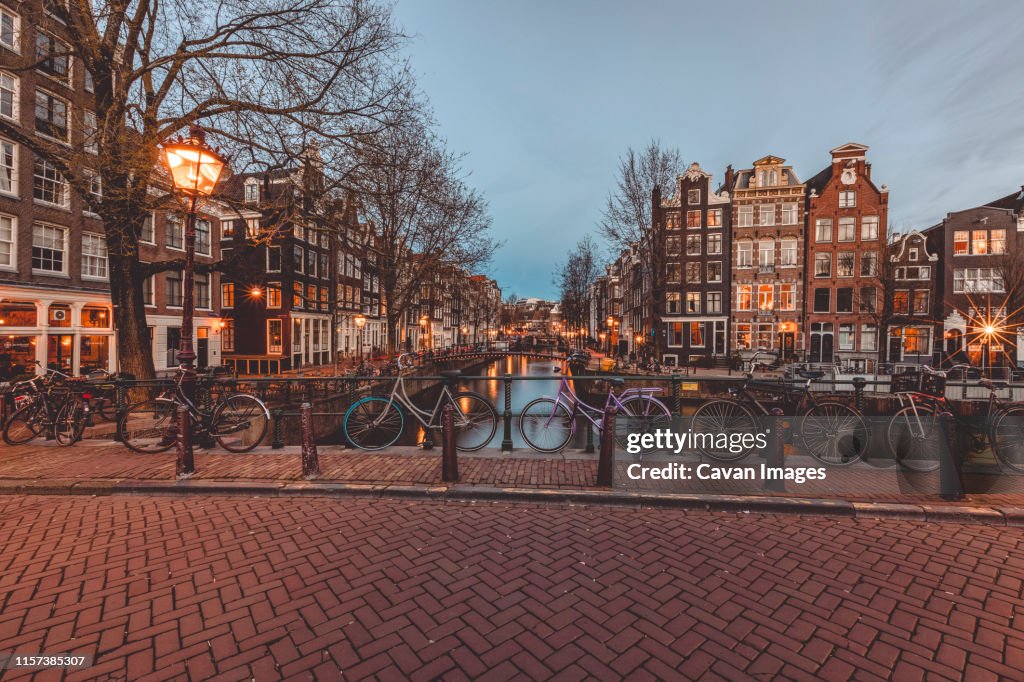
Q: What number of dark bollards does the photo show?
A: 6